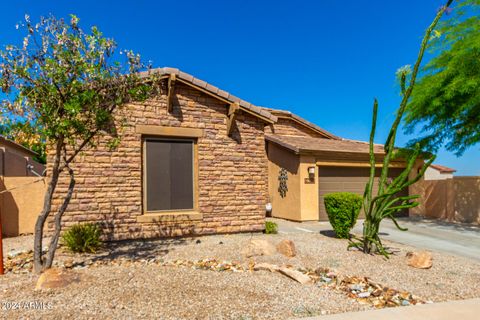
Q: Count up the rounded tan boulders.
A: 4